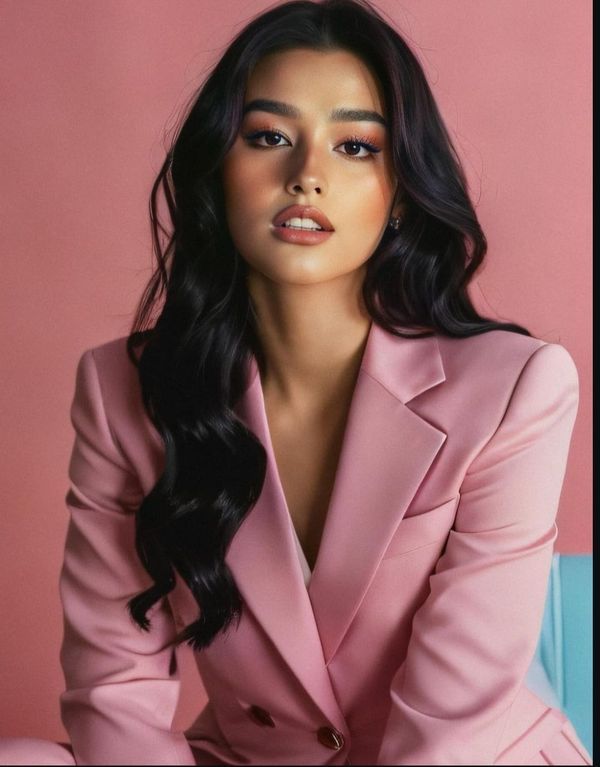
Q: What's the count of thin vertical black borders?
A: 1